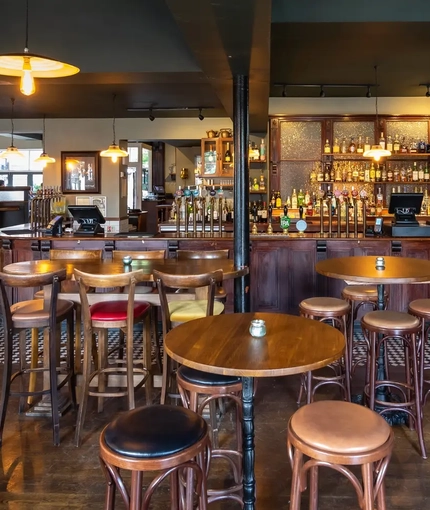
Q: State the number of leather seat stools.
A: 7